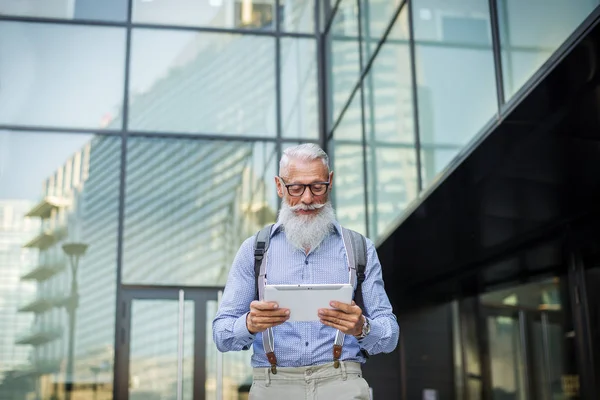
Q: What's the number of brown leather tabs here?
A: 2